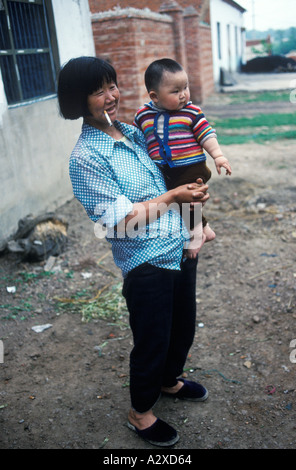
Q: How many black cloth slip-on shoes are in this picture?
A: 2